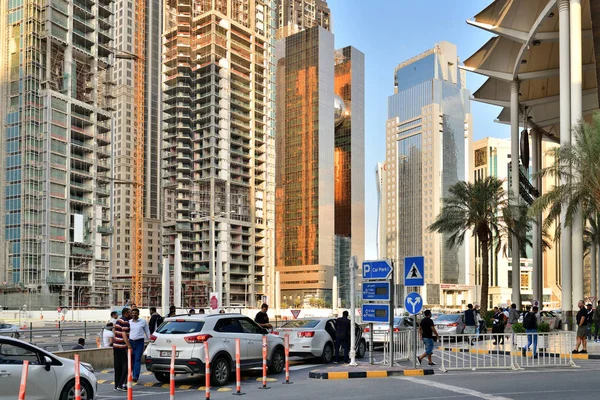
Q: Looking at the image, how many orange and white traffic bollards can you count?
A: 8